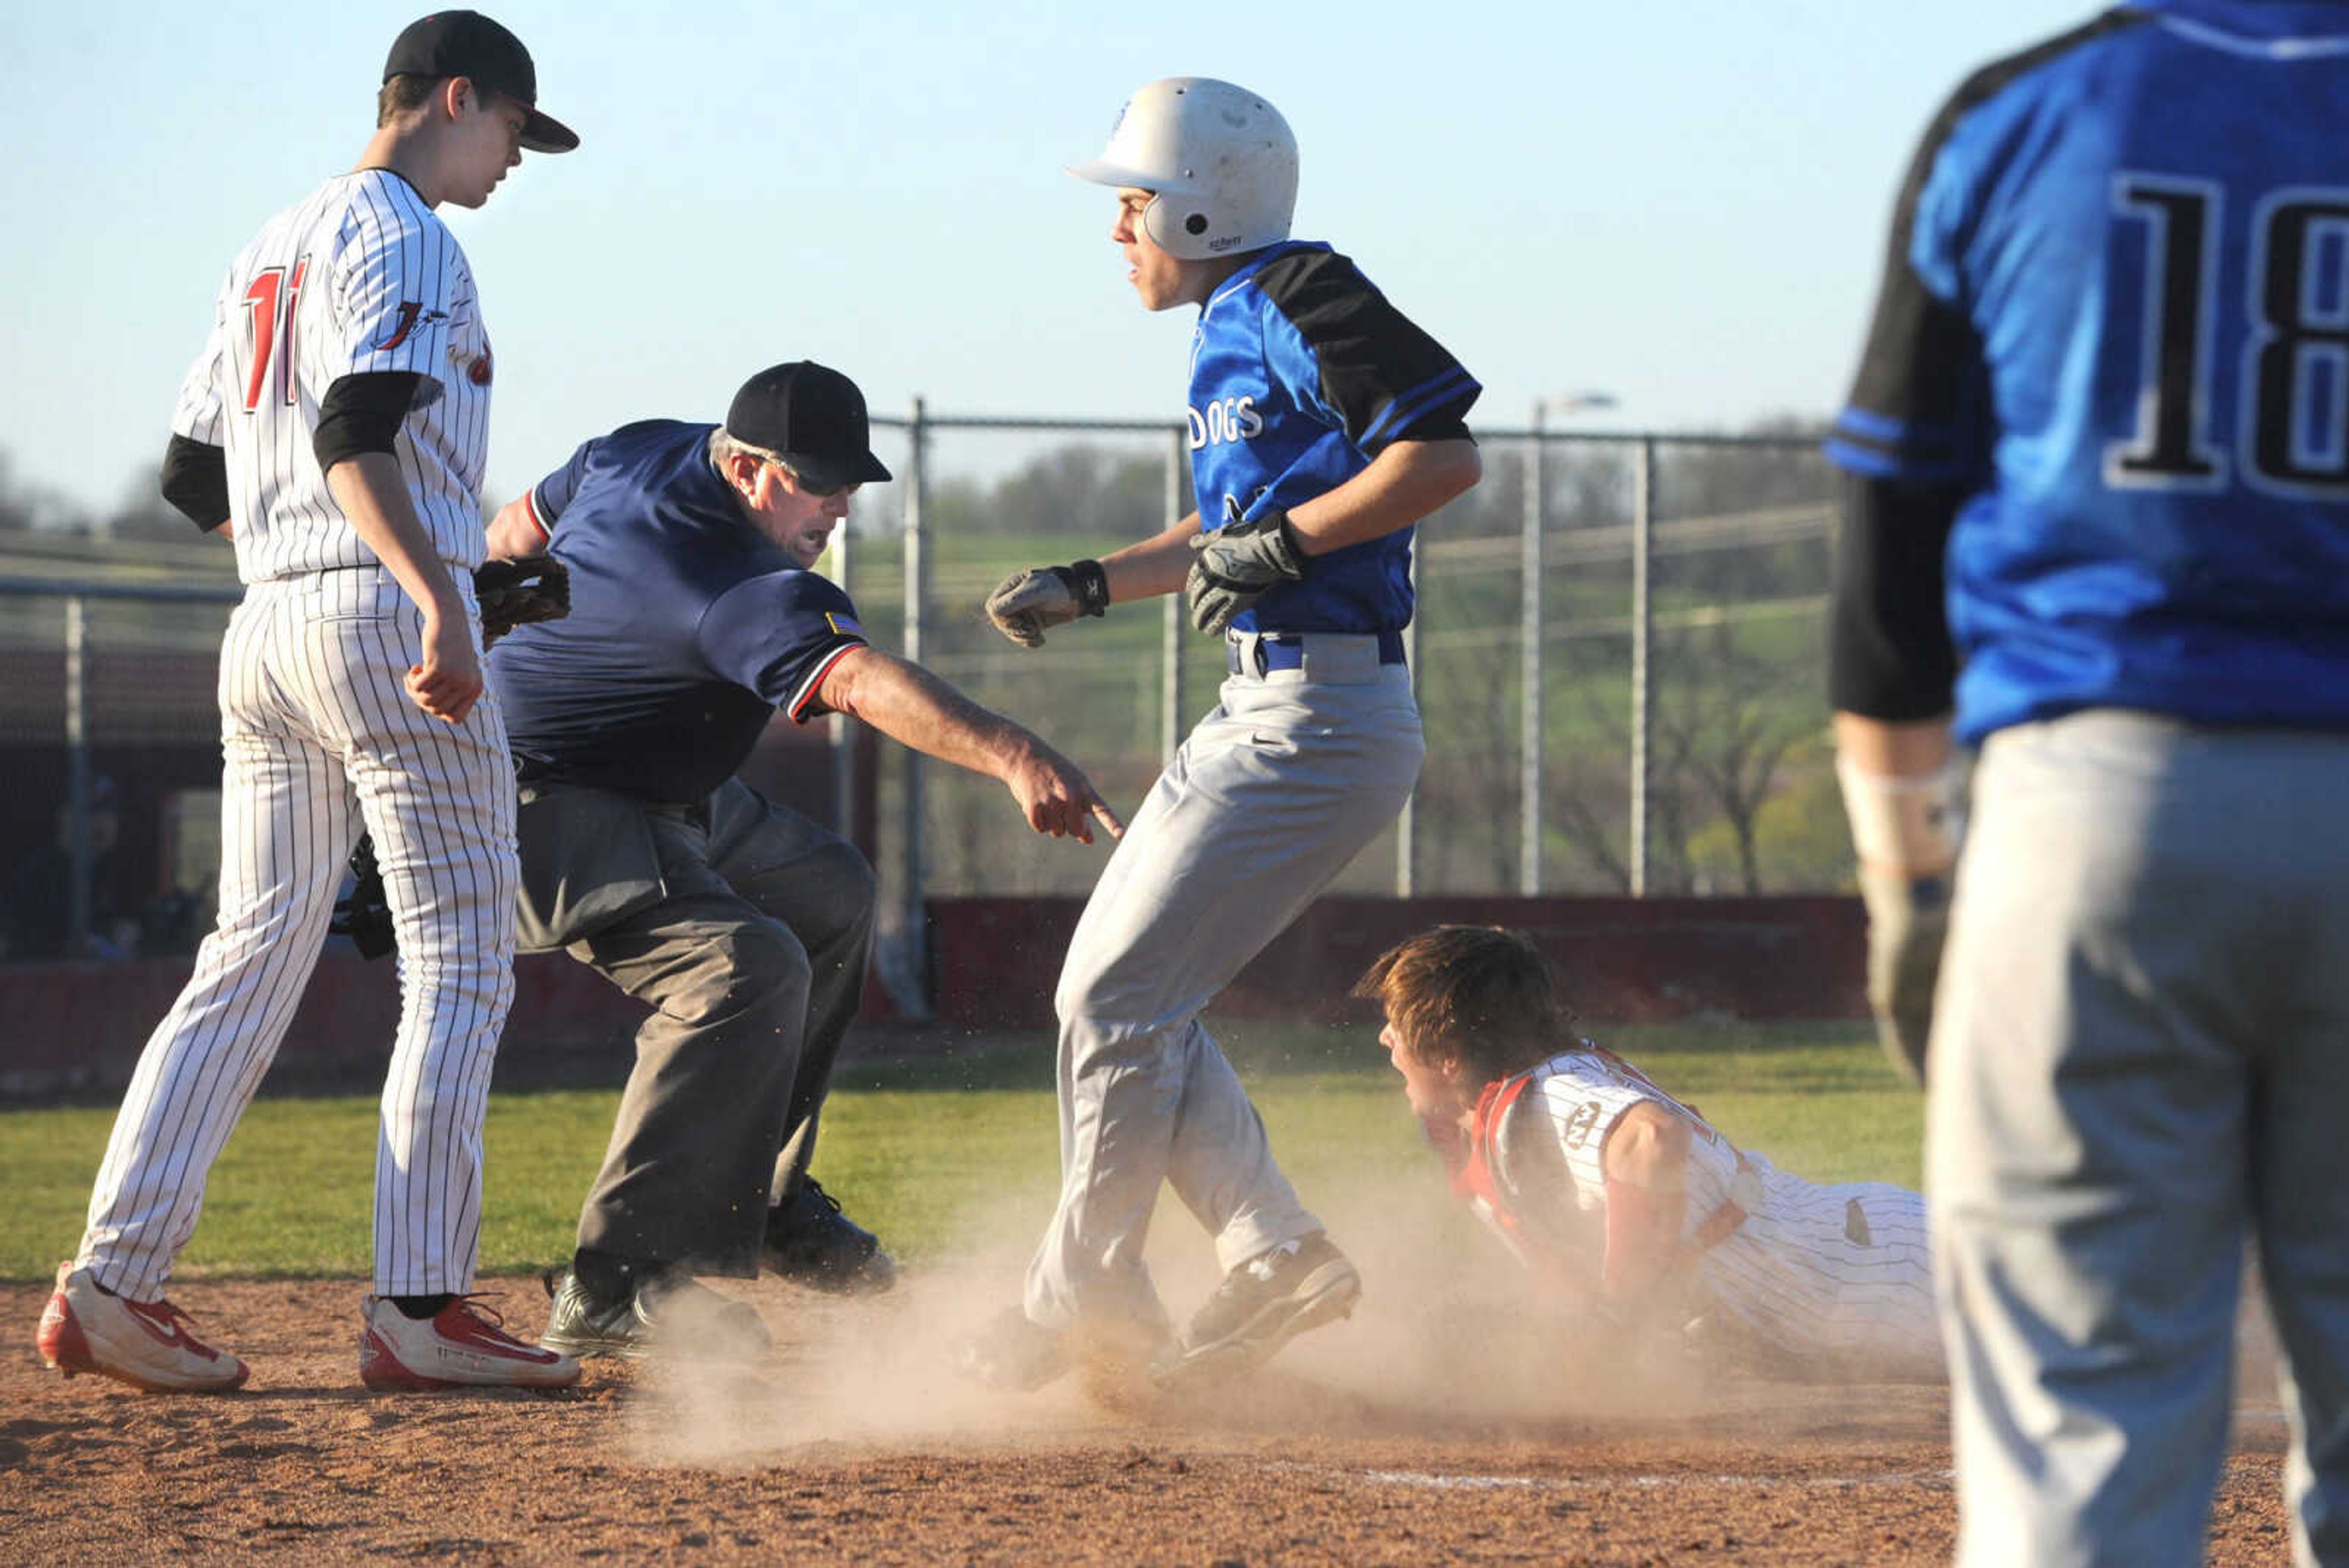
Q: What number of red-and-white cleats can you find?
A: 2